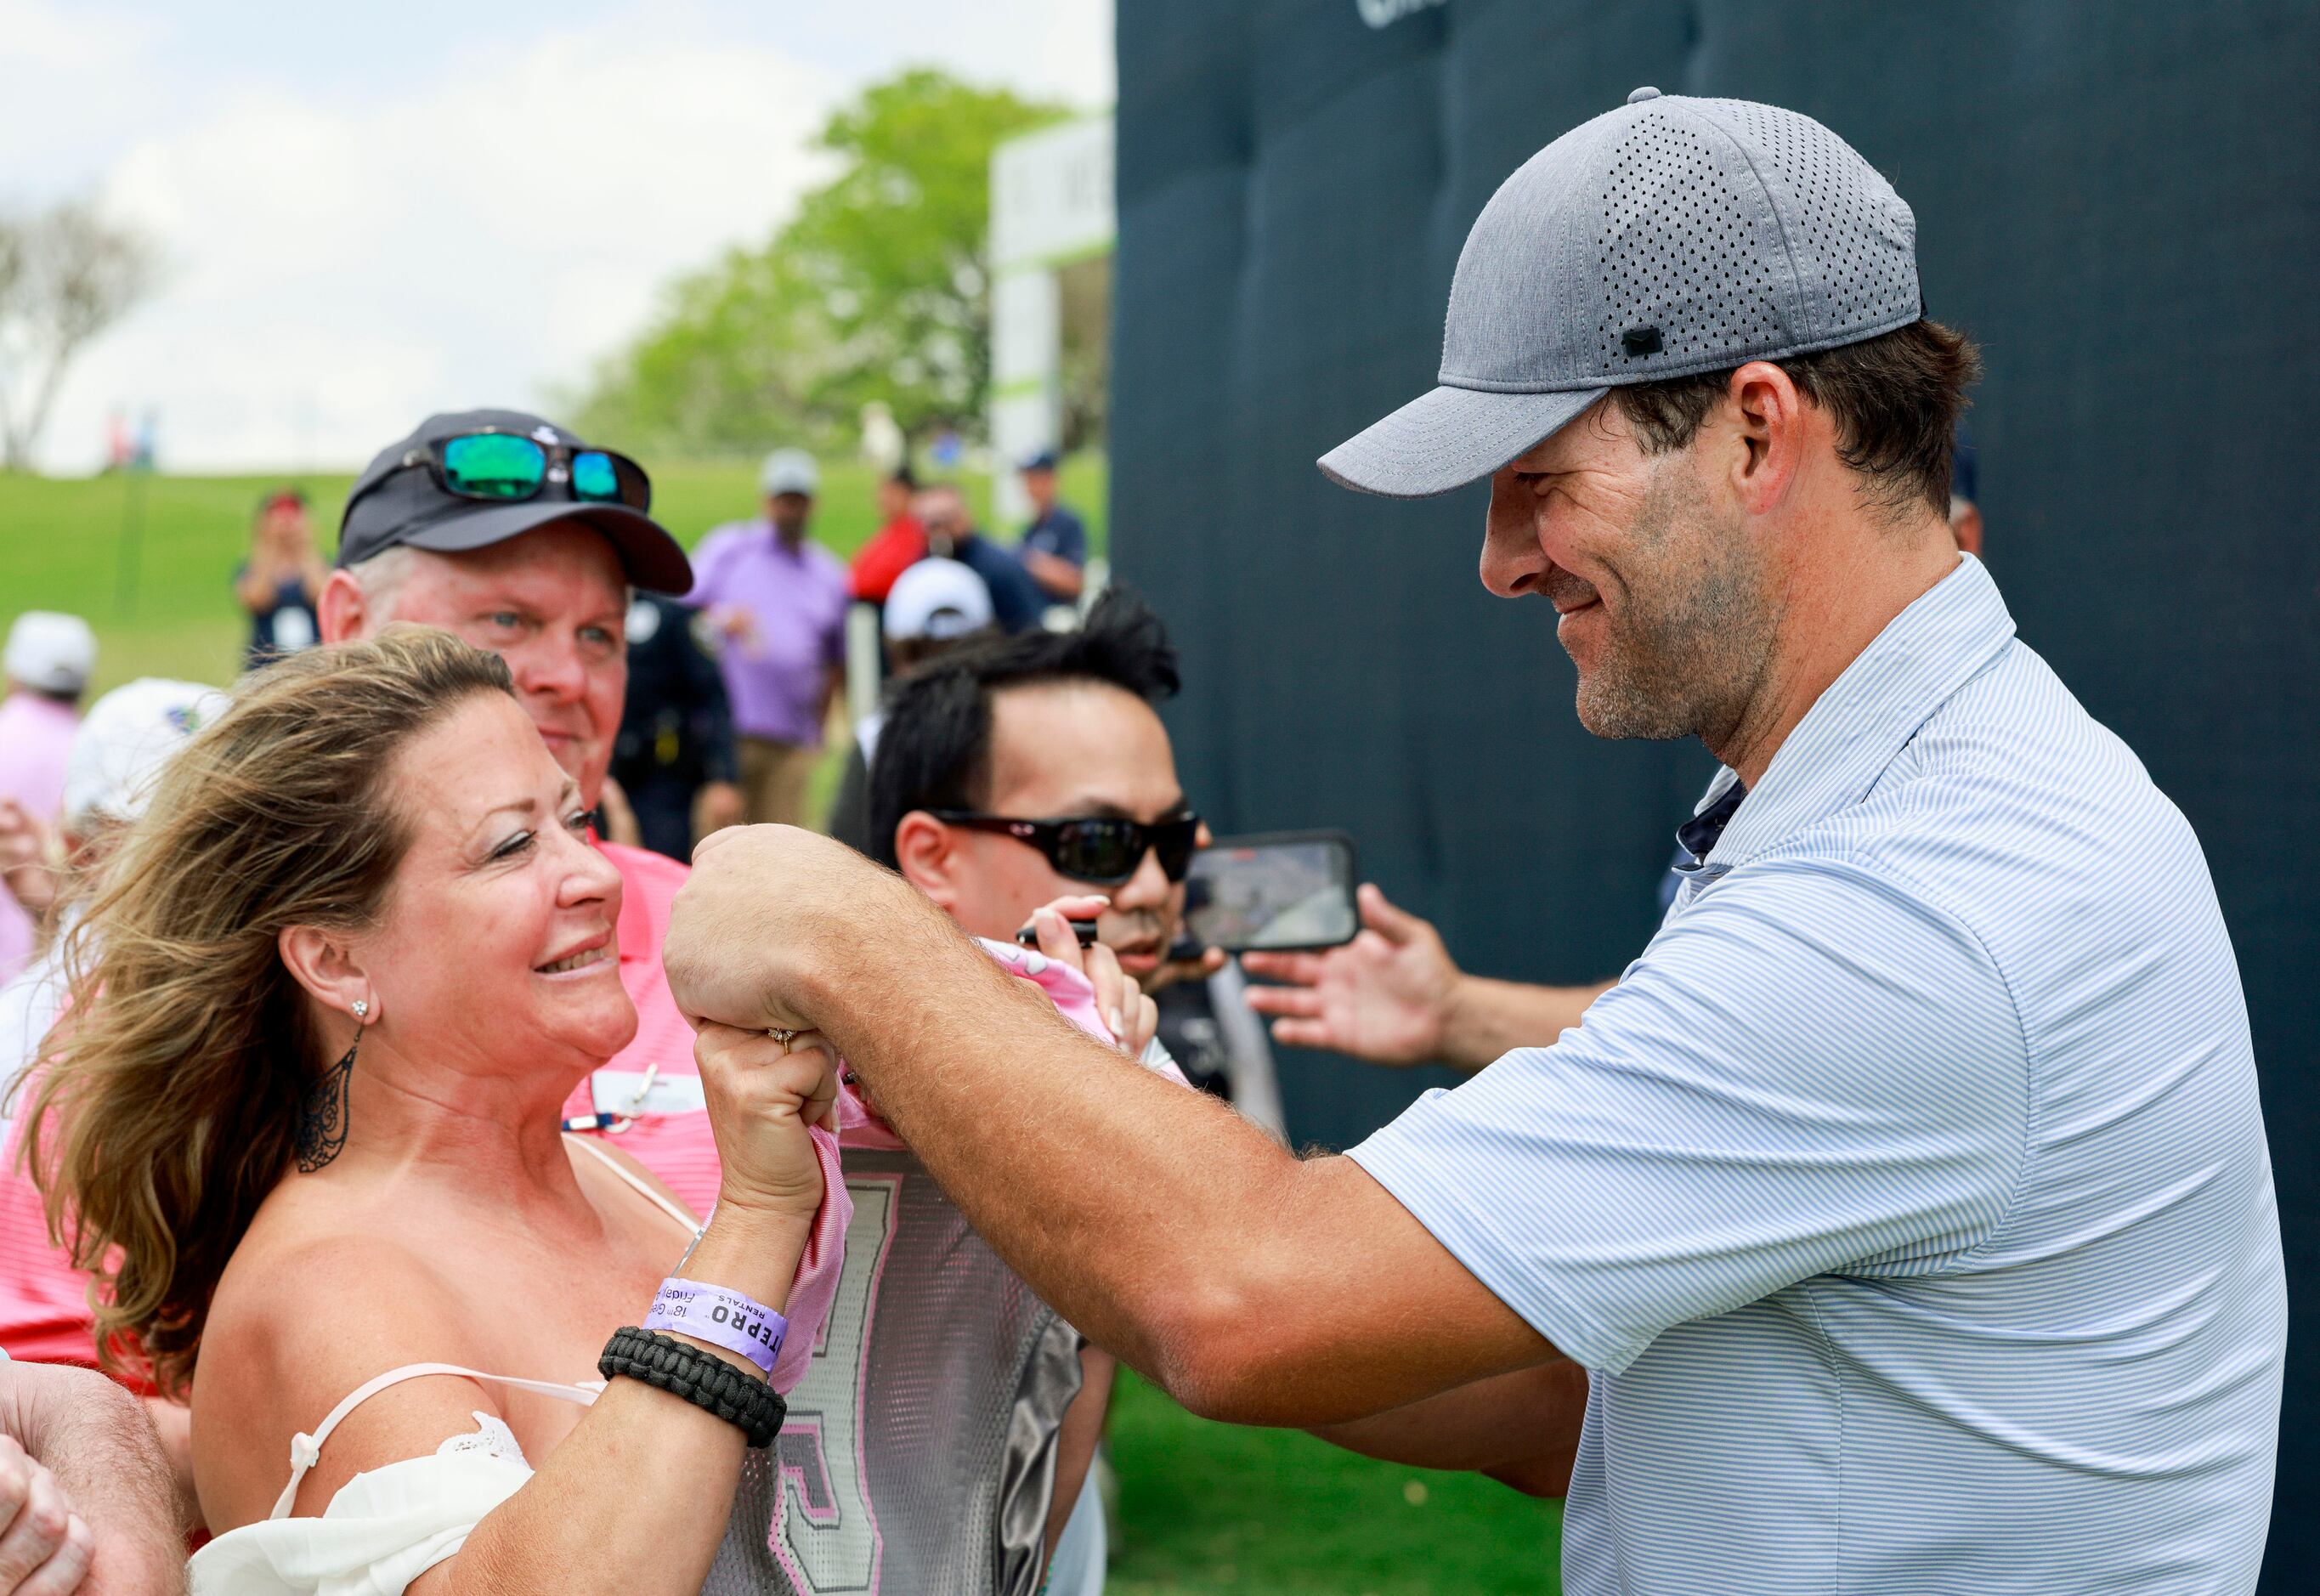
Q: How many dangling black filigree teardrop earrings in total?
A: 1